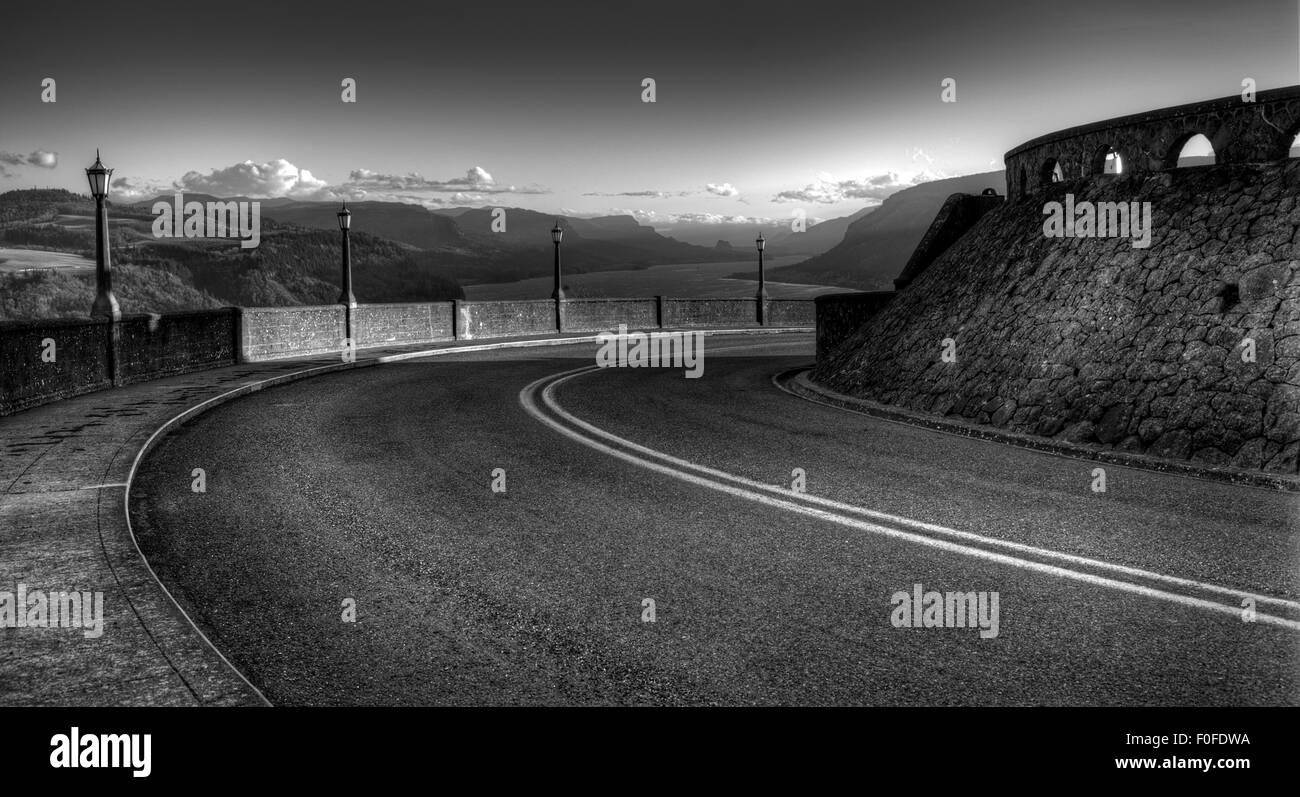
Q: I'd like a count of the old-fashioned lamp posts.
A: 4